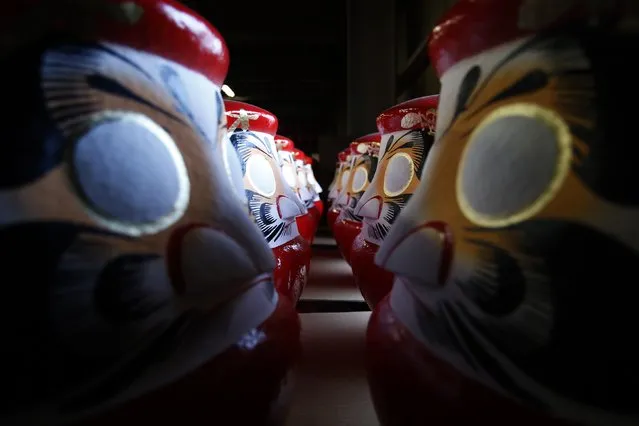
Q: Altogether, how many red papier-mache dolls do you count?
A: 10